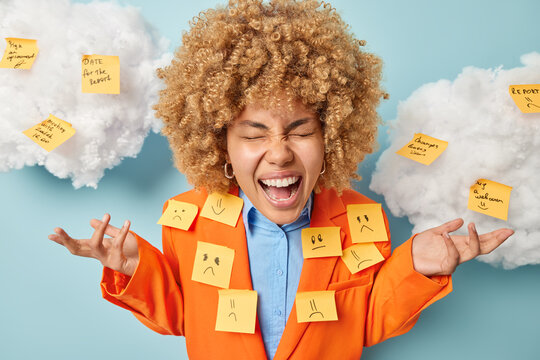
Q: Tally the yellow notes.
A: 14